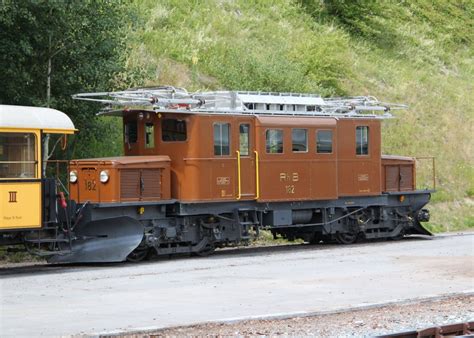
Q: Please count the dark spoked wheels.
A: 4